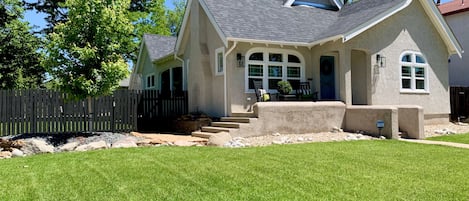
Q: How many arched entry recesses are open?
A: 1